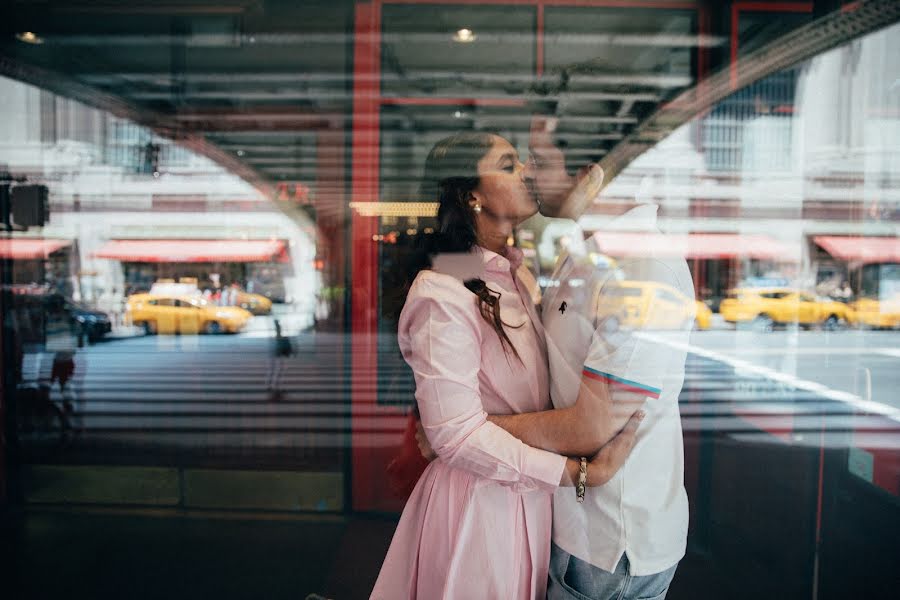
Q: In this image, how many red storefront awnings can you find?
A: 4